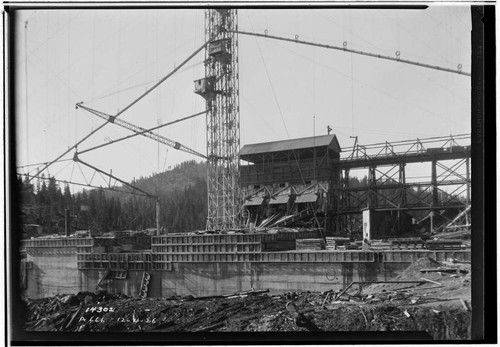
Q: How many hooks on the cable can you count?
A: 5